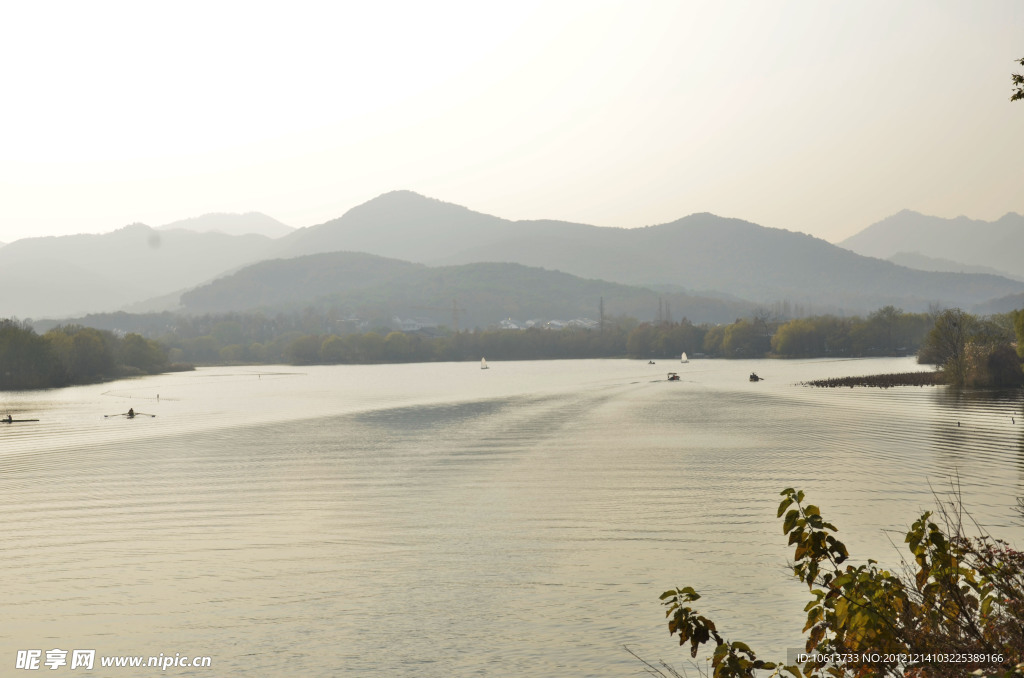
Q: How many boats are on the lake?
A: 7